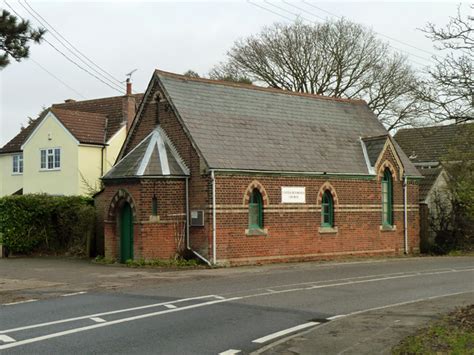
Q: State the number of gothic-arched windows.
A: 3